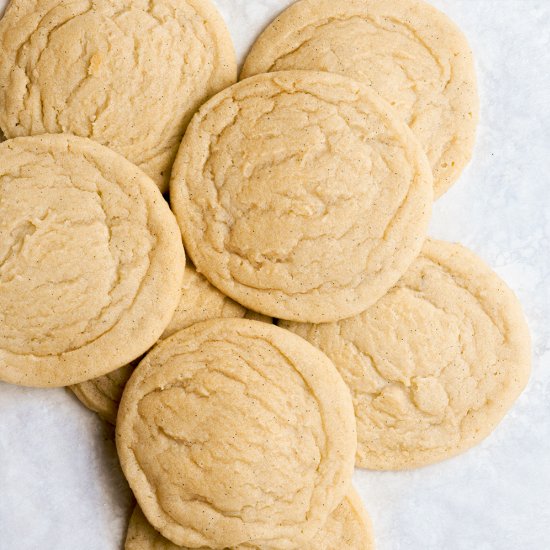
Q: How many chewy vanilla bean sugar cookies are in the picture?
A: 8